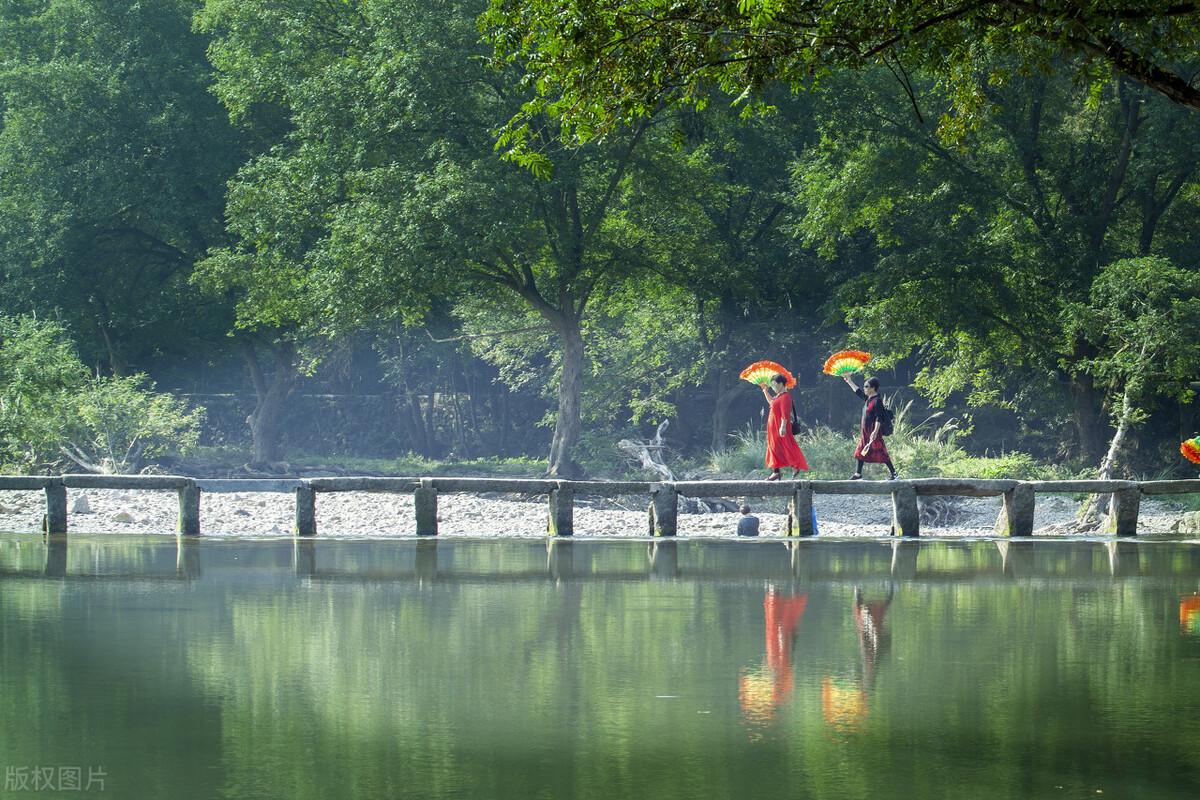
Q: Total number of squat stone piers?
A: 10